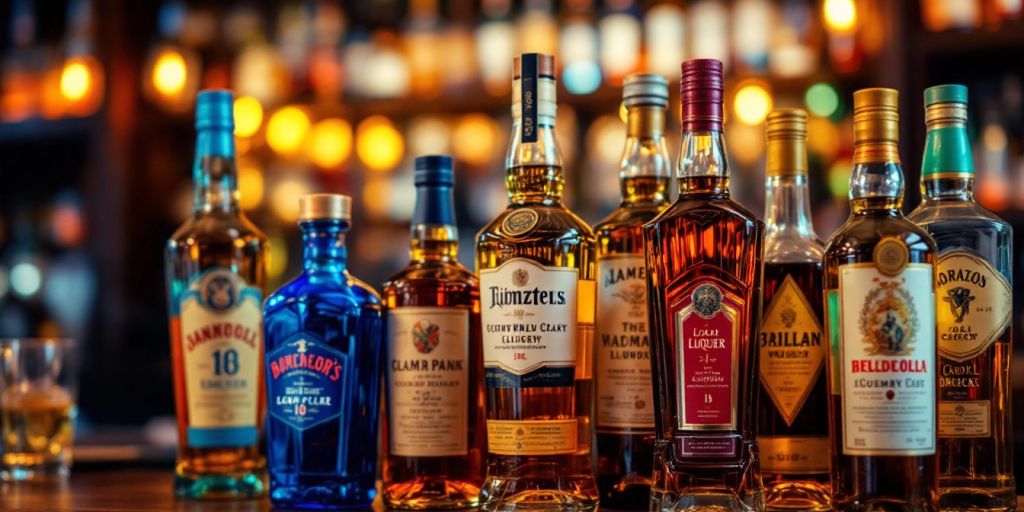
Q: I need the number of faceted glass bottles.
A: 2